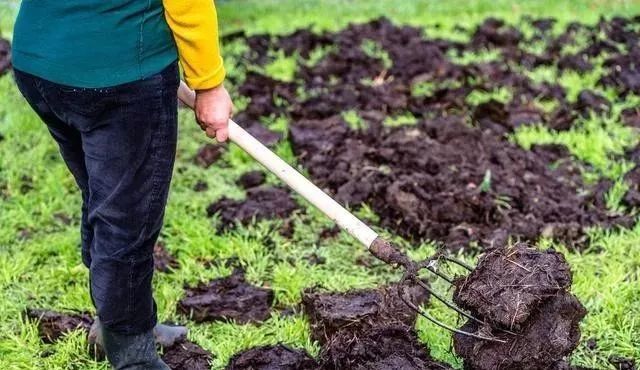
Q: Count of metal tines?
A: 4